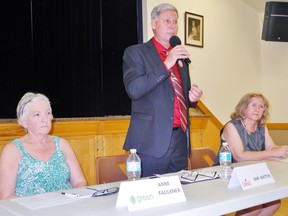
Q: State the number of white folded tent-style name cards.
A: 2